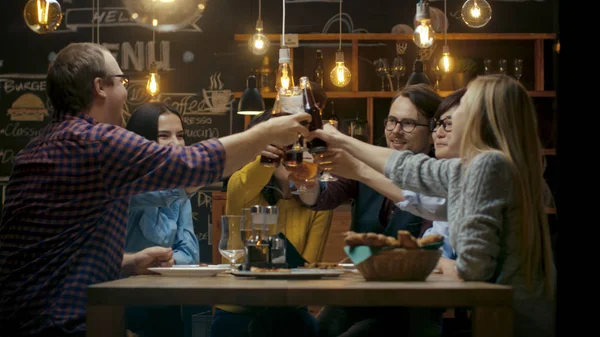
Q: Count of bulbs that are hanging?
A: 9